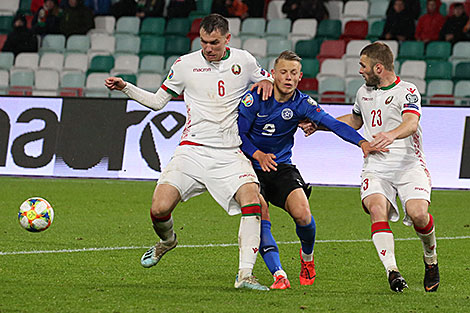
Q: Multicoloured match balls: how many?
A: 1